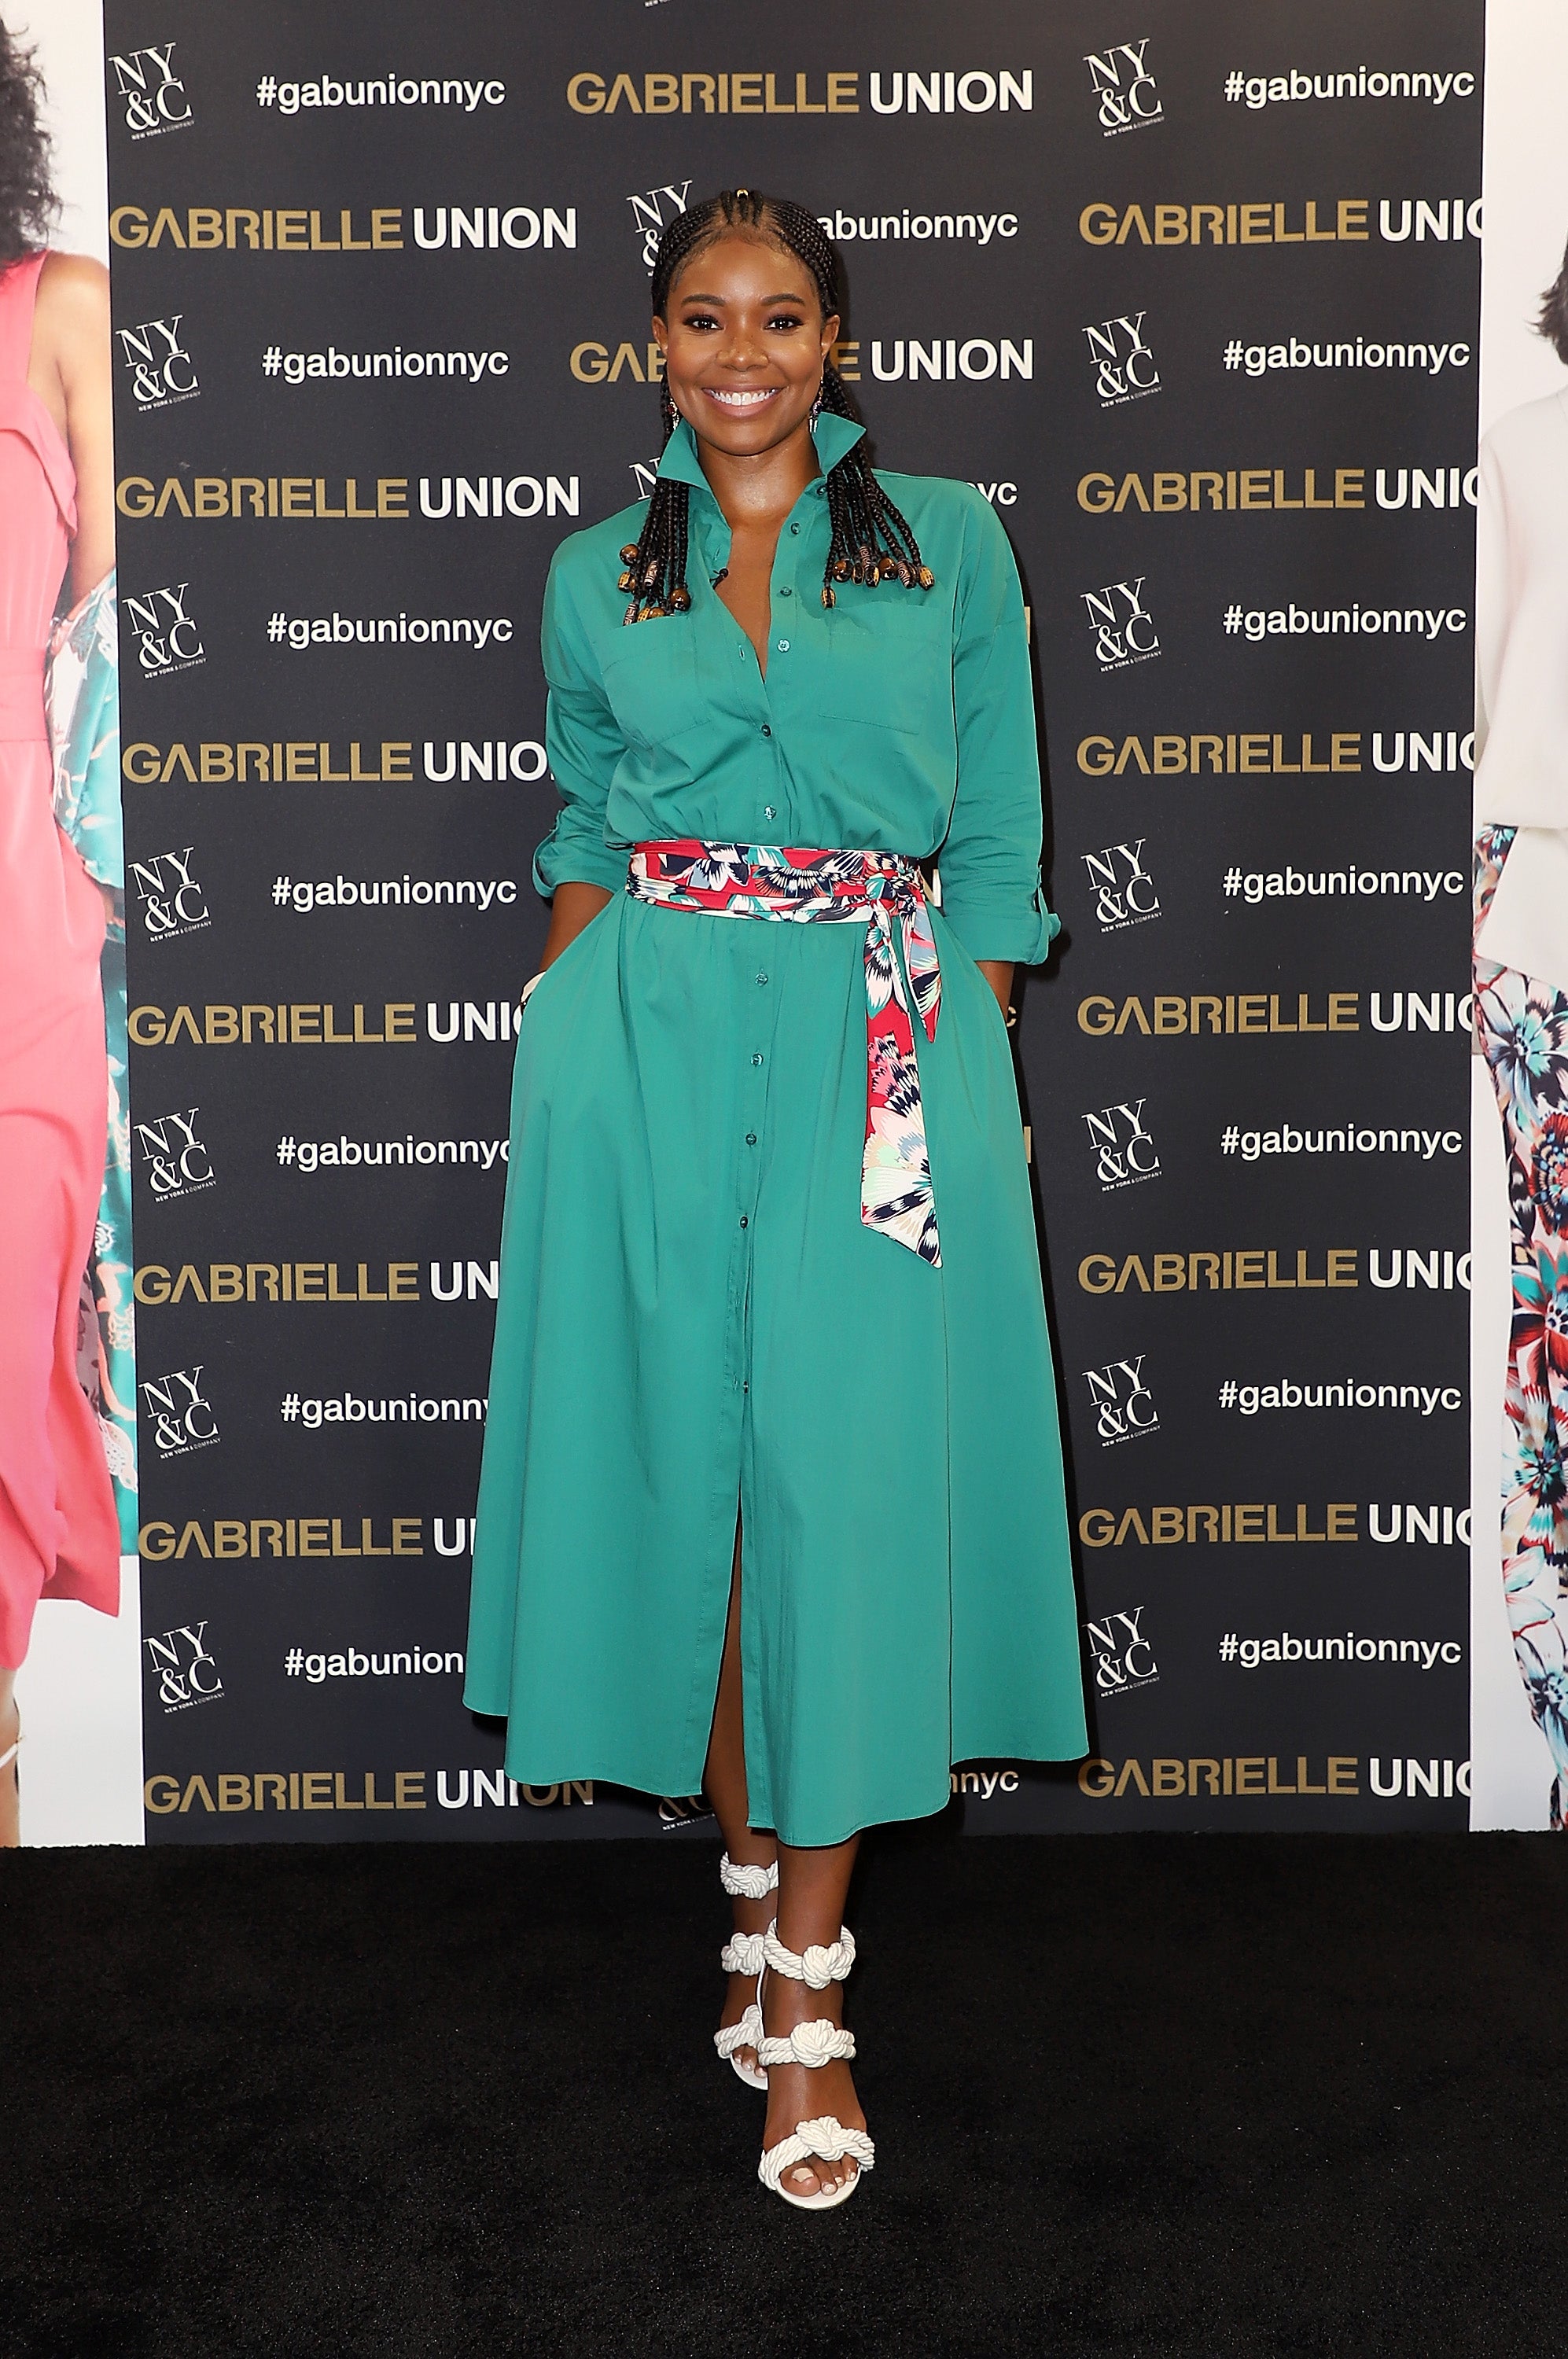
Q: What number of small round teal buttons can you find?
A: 11